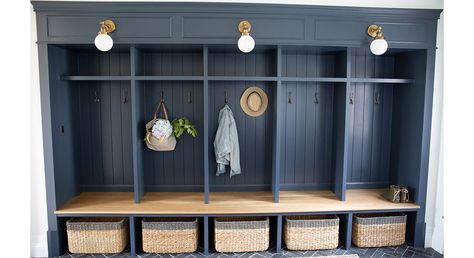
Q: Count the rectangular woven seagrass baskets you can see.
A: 5